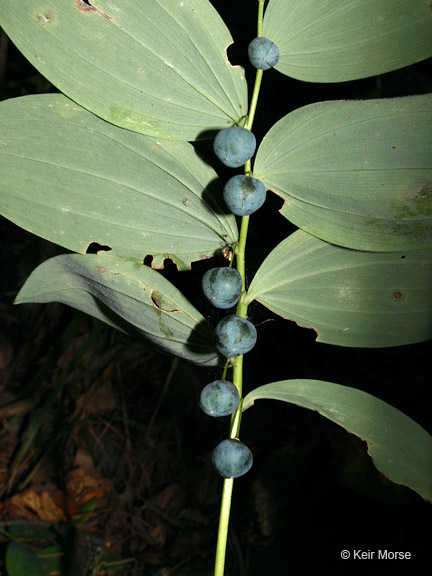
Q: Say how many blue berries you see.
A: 7